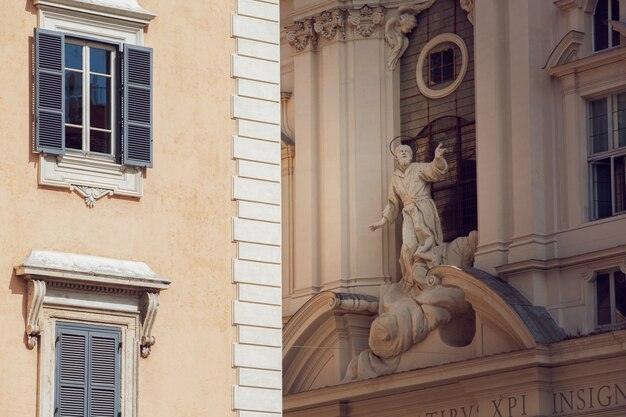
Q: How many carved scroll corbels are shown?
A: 2